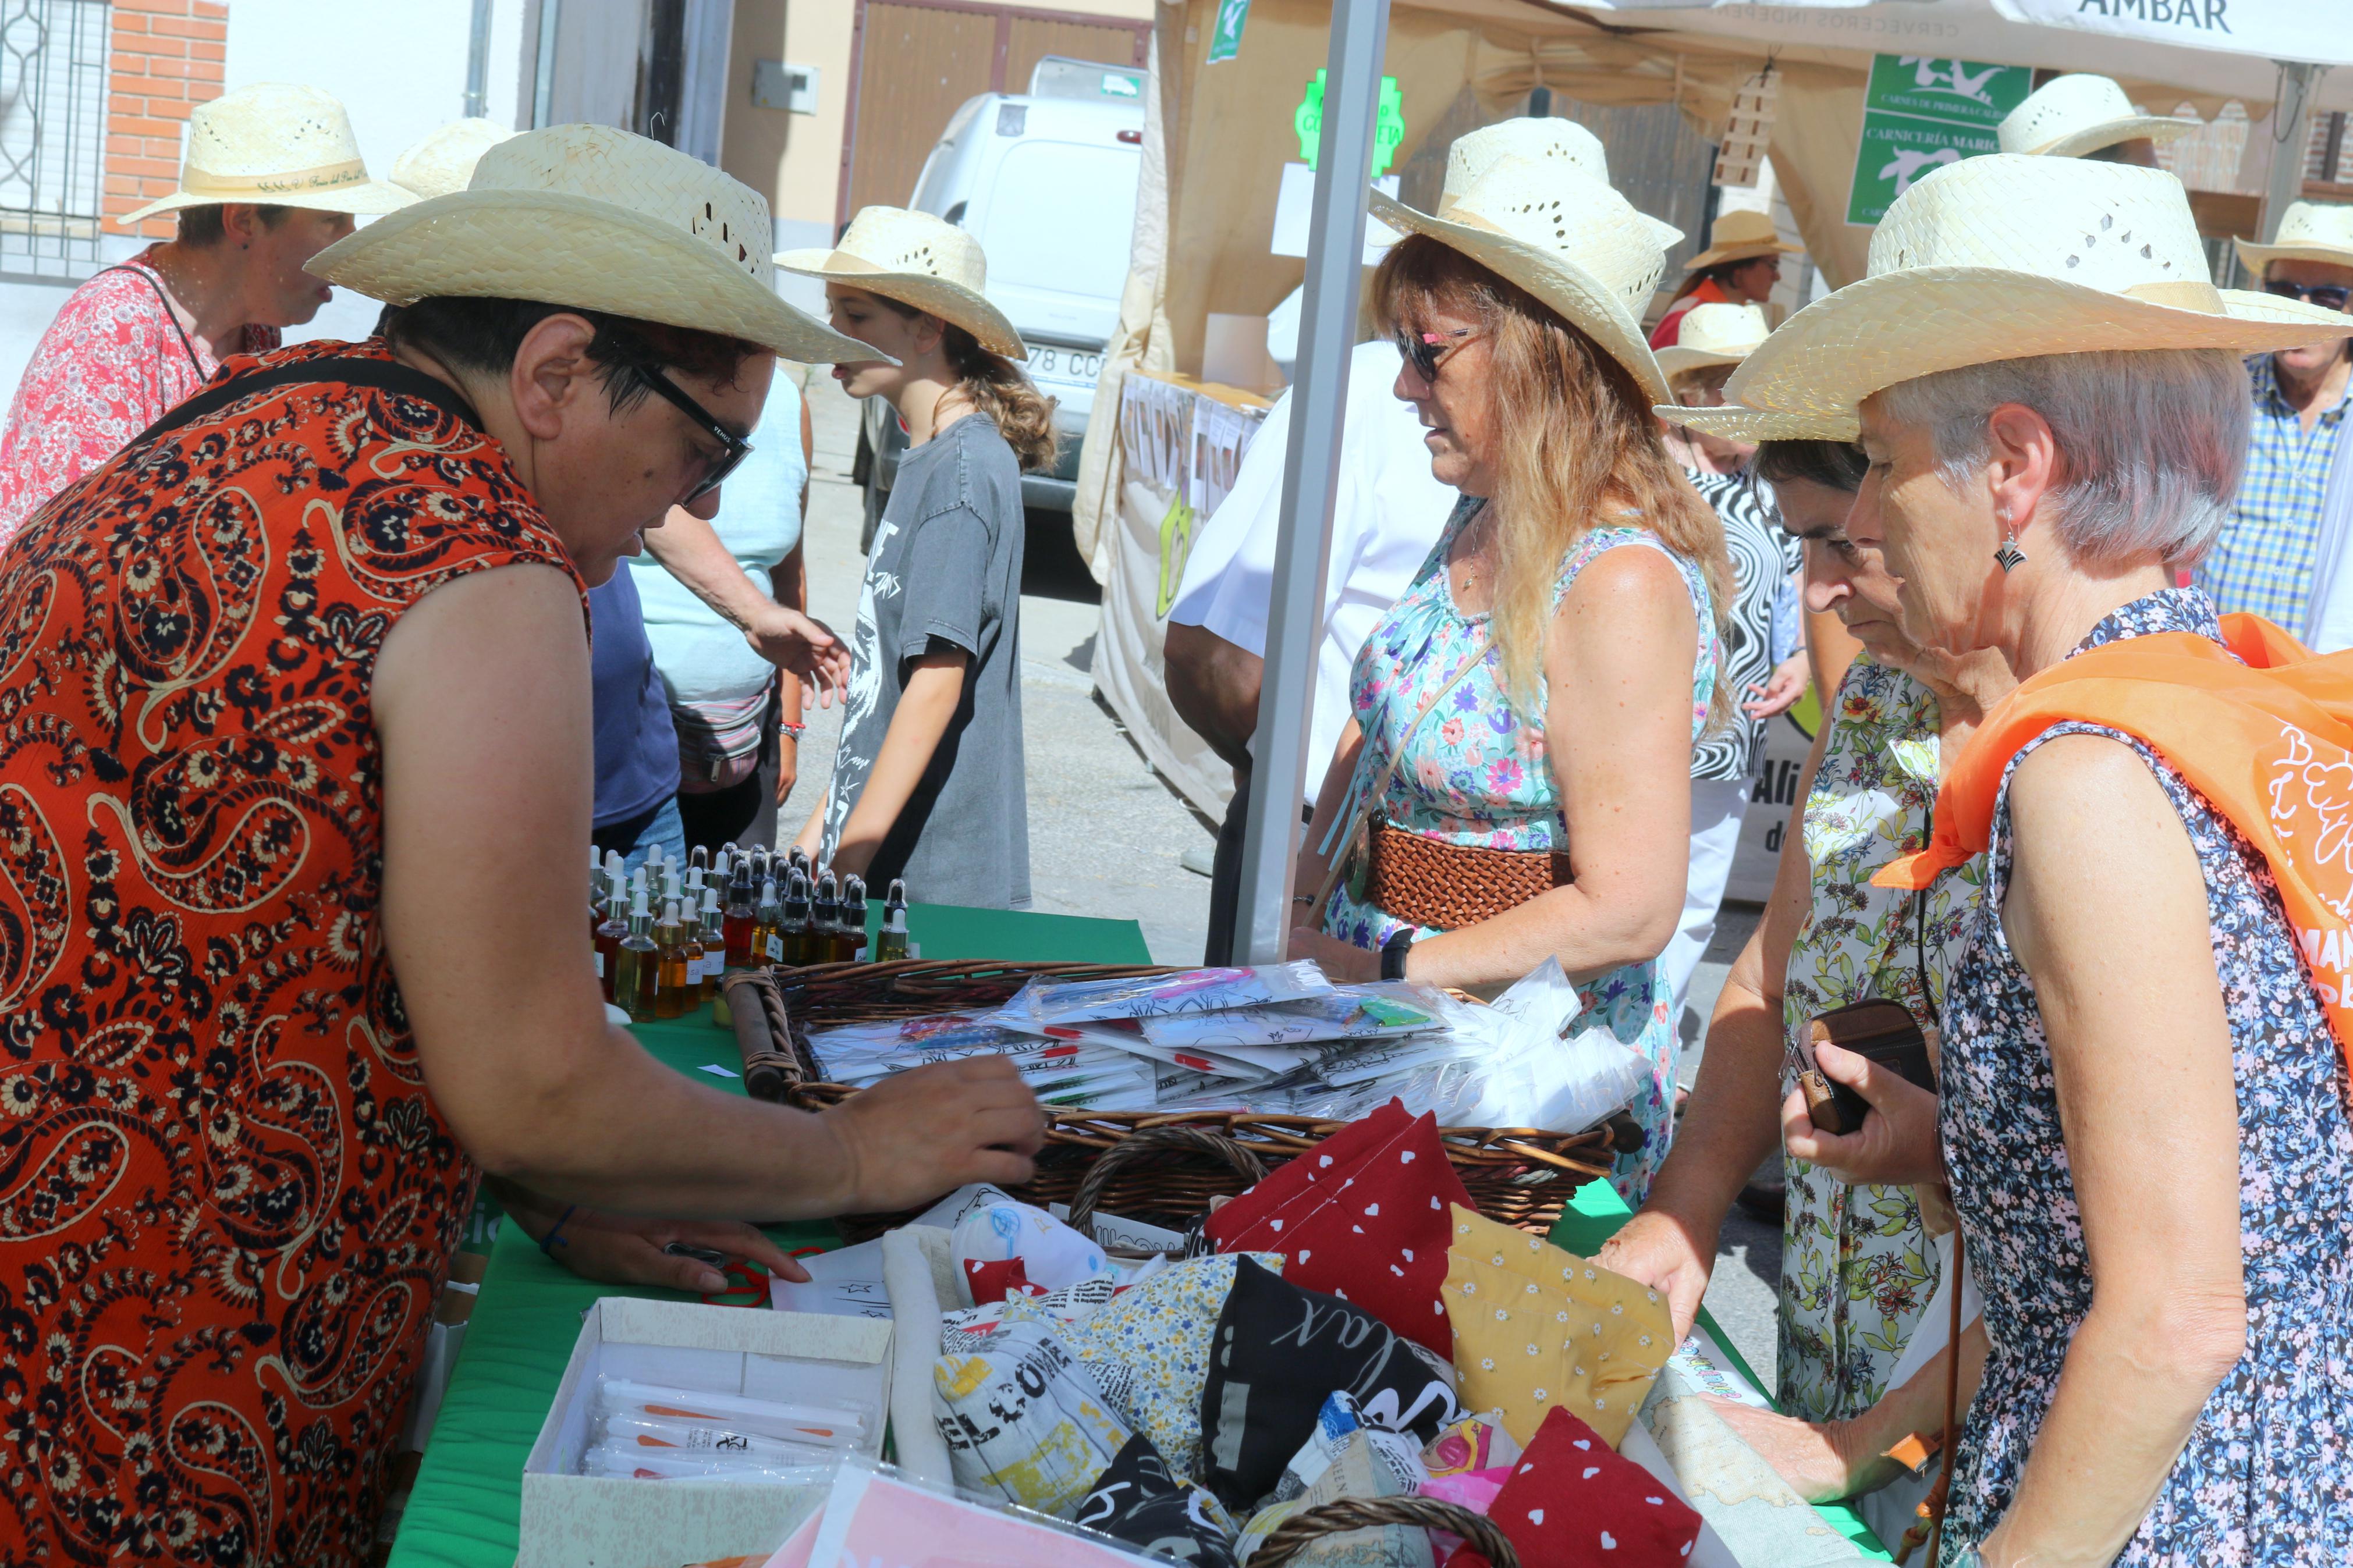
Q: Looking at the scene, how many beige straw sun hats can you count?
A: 12